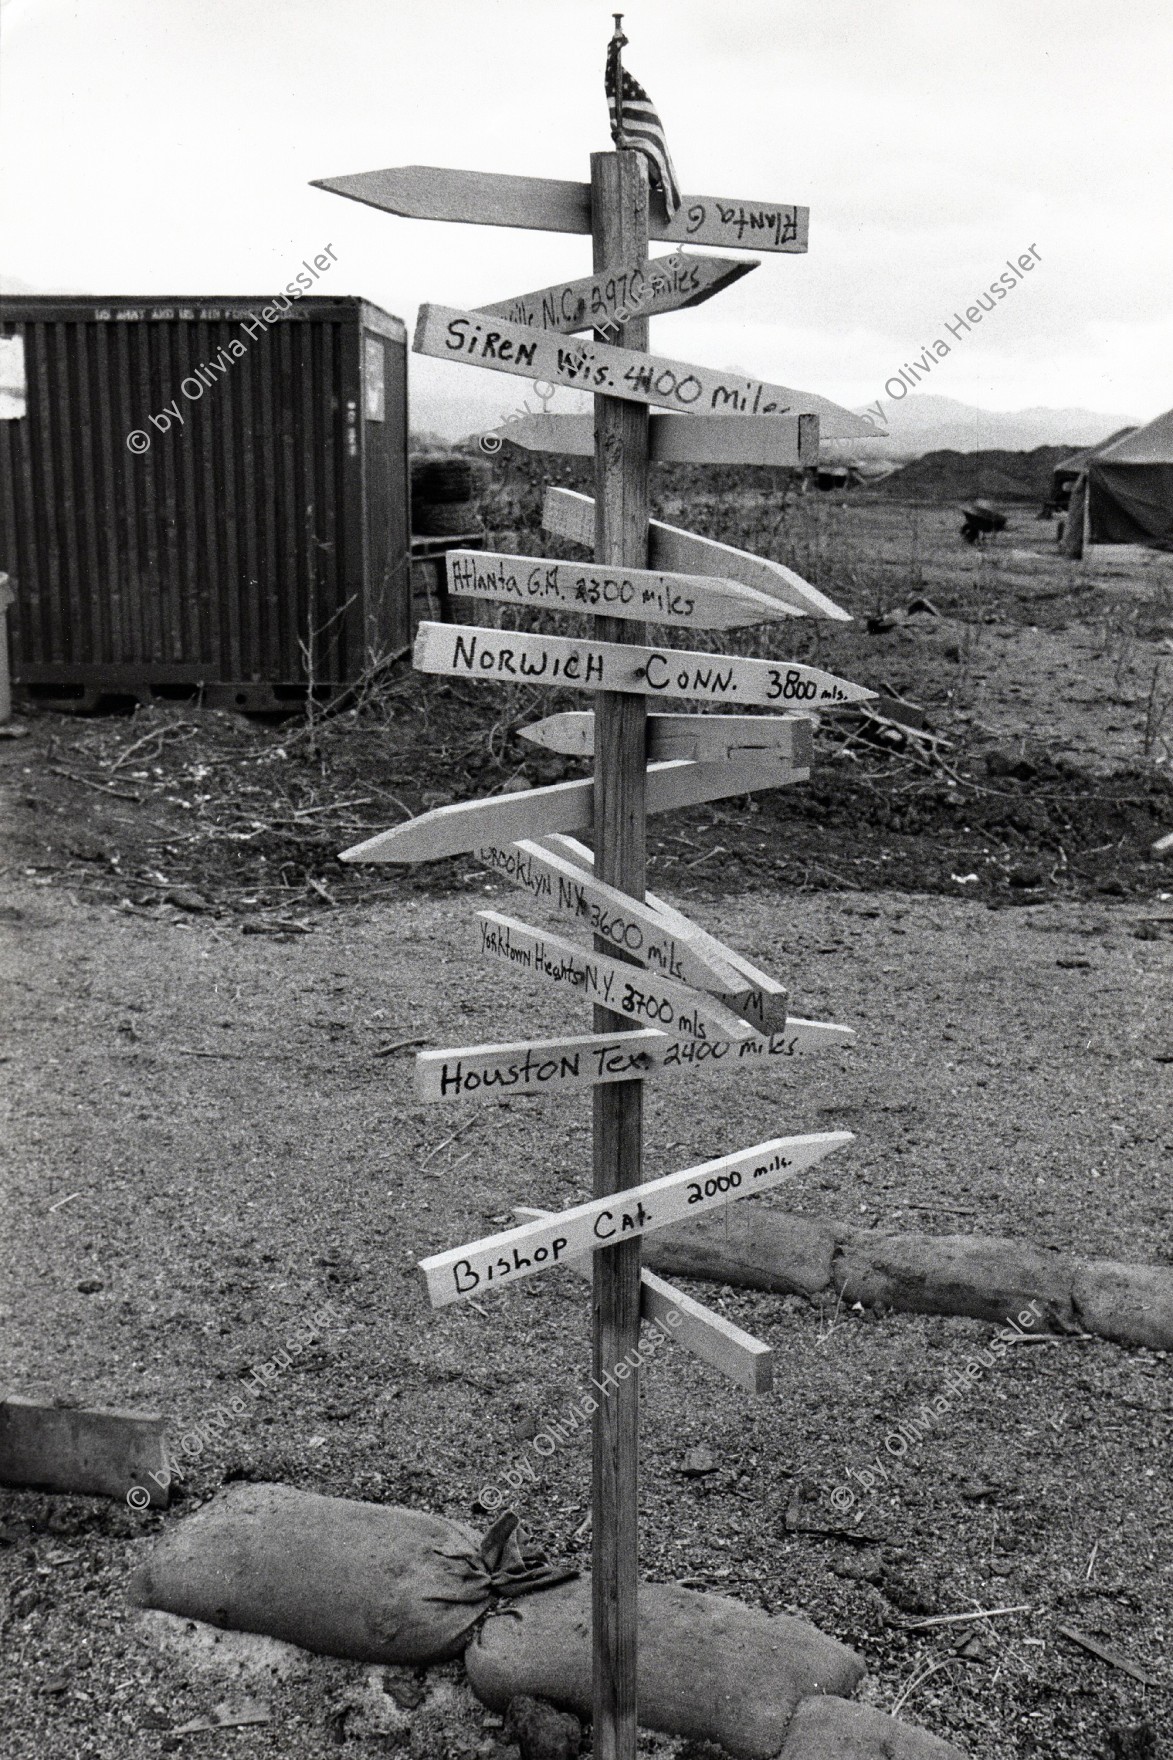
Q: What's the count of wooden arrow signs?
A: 15